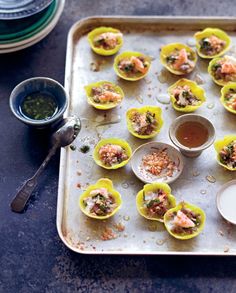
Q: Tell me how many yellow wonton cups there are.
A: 14